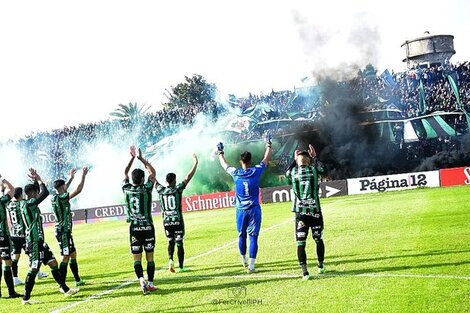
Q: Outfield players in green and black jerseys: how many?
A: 7